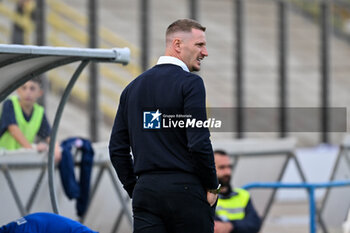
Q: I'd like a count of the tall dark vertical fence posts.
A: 7